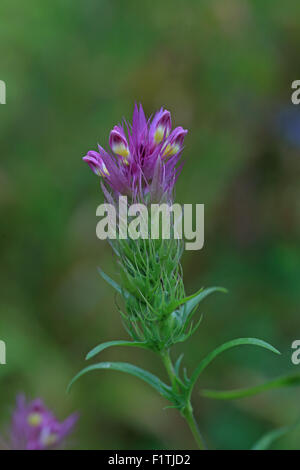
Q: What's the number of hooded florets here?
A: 4